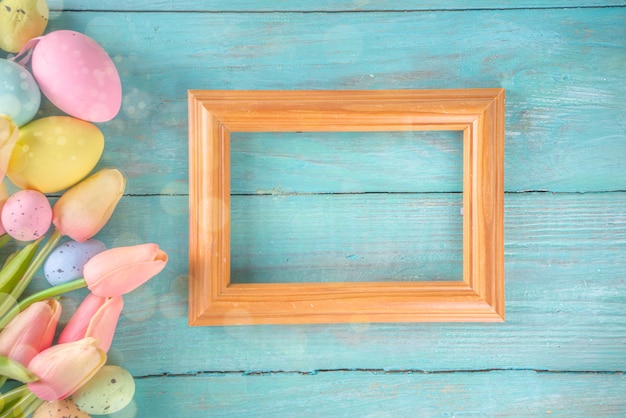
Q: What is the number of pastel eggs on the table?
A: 8